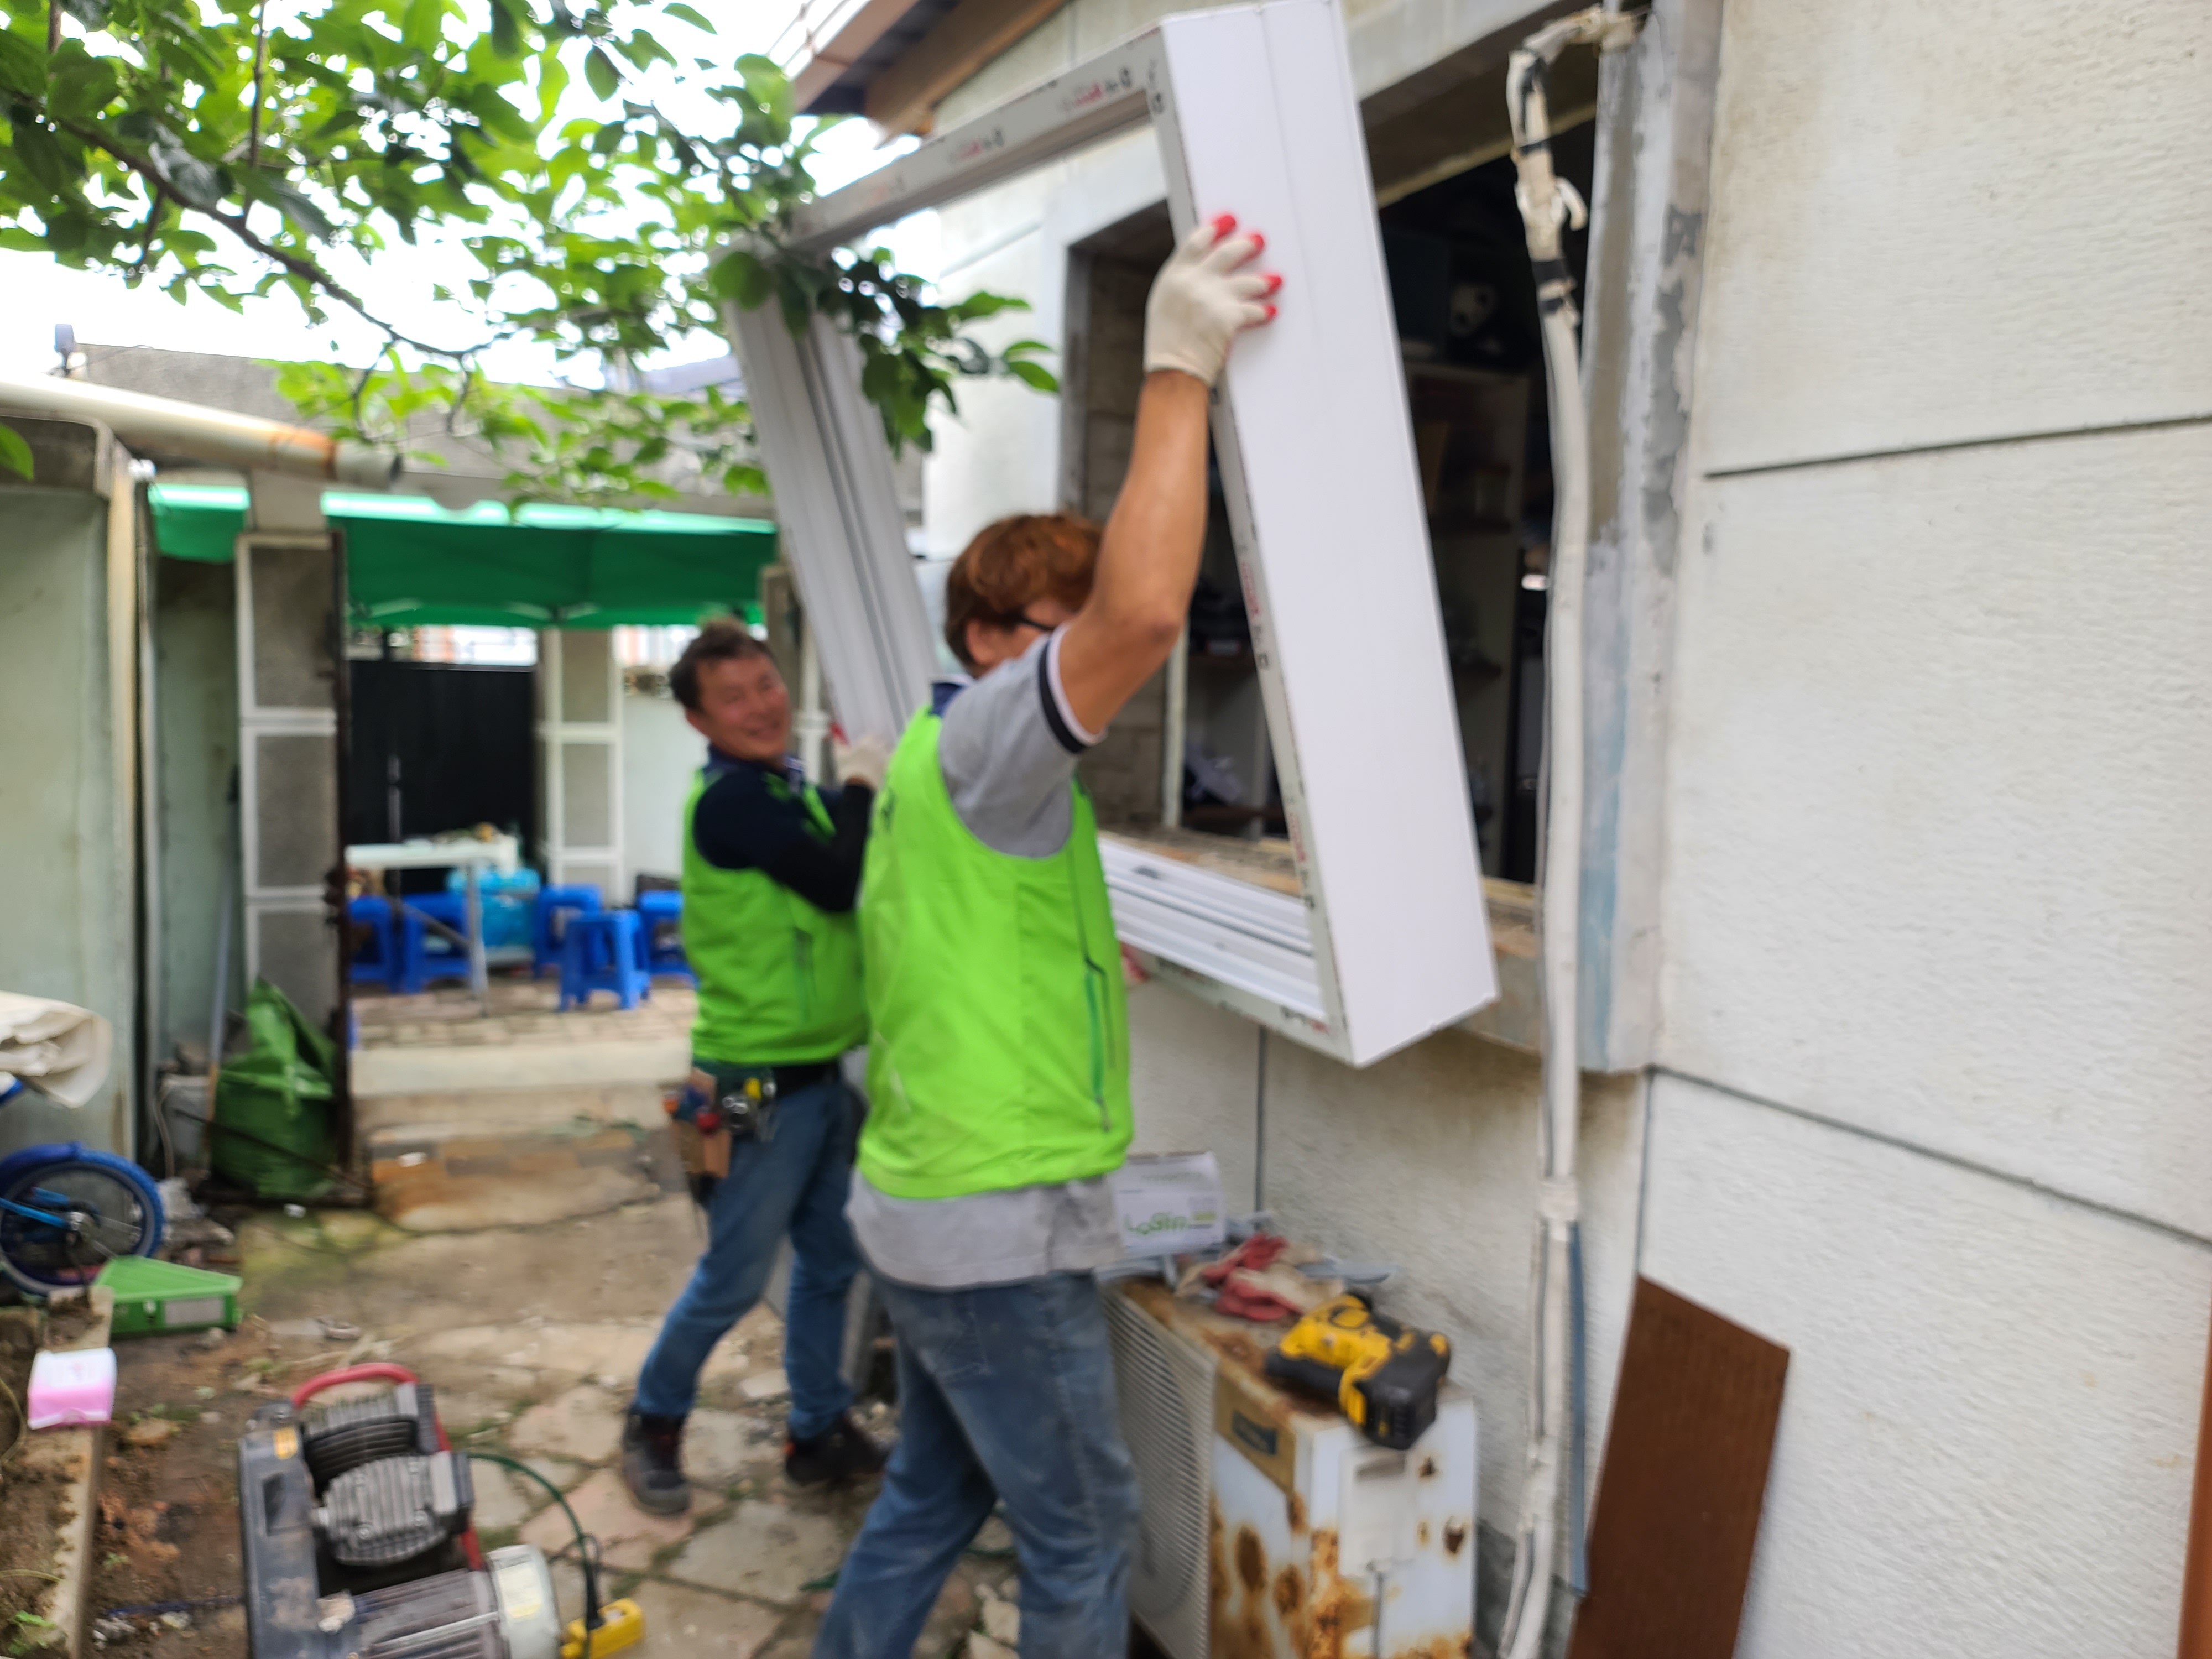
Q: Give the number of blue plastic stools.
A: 5